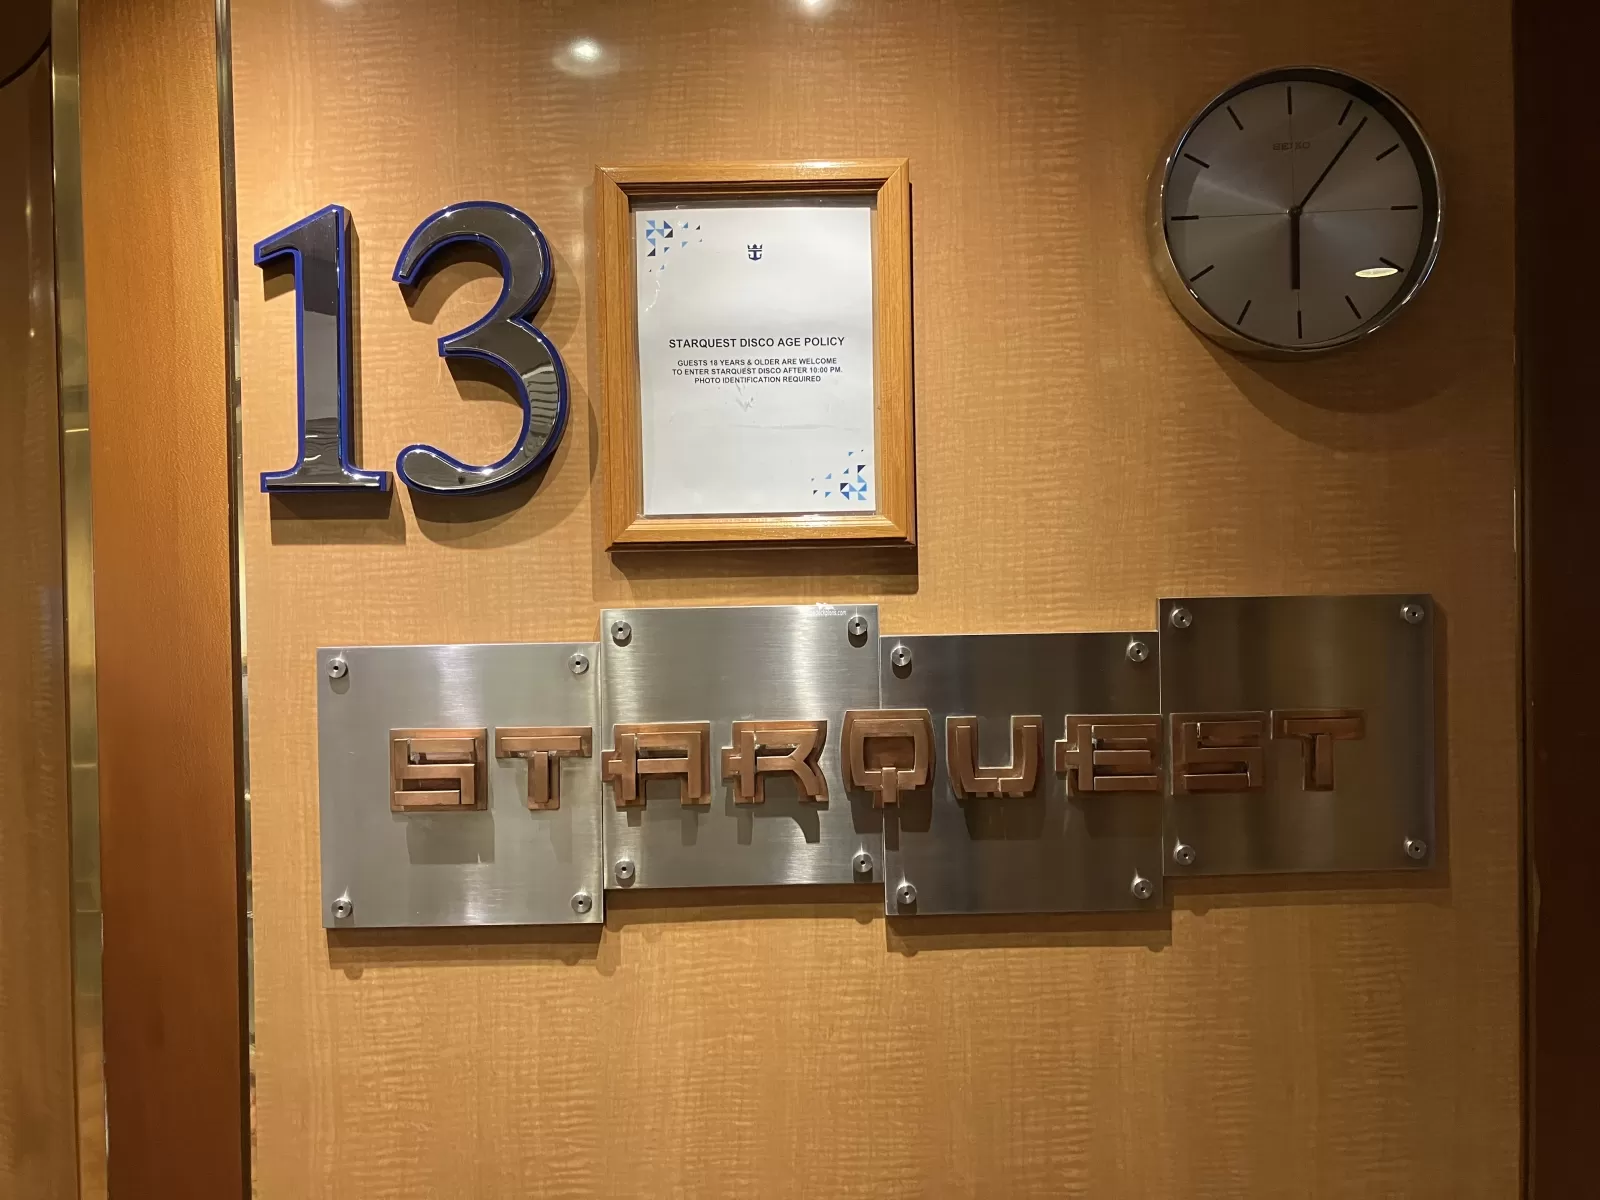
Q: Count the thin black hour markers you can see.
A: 12